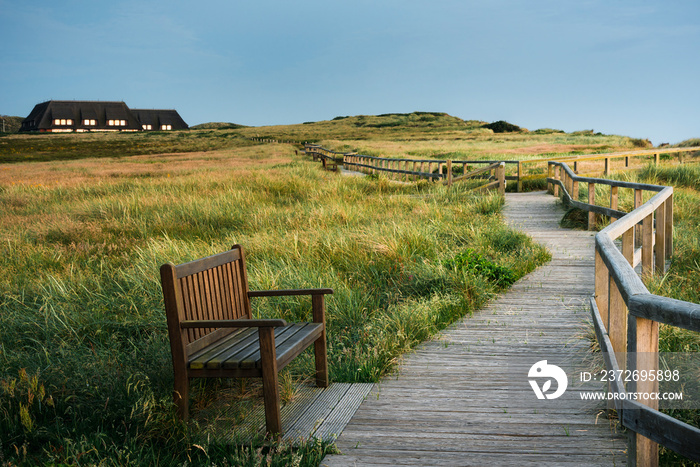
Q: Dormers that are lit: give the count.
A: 5